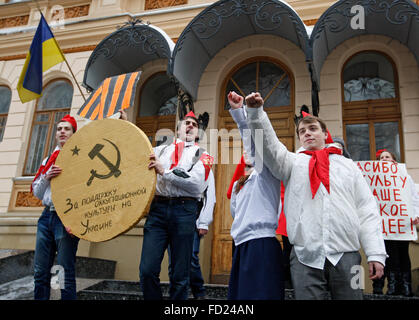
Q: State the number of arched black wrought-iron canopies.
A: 3